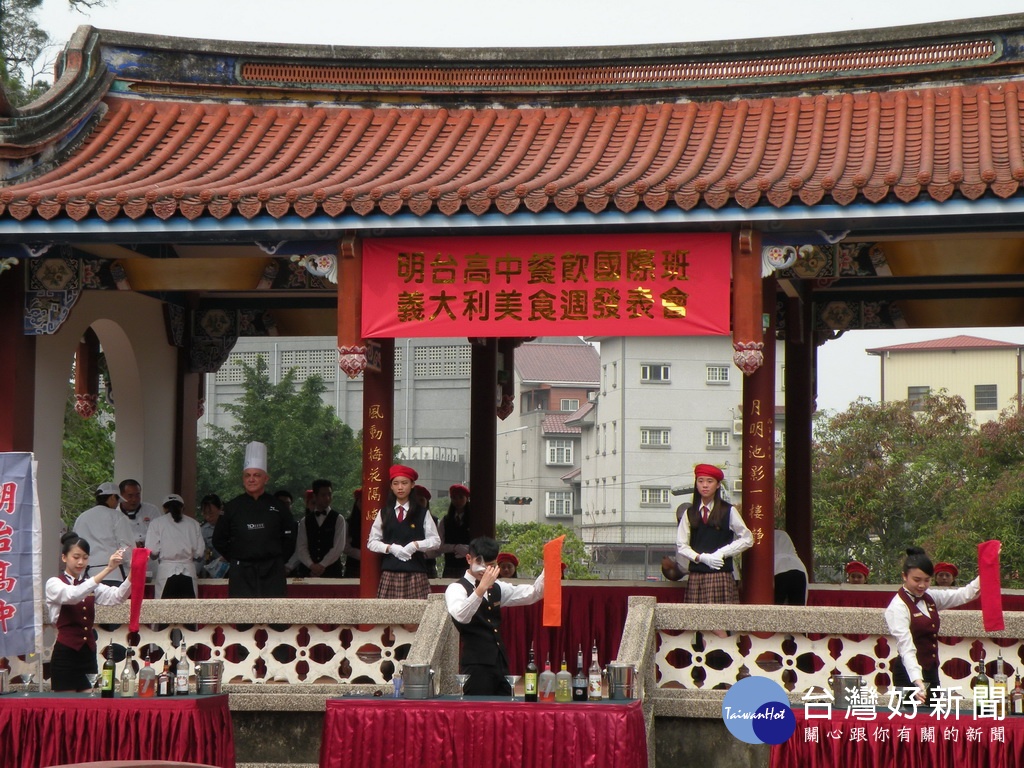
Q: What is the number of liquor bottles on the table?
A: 13